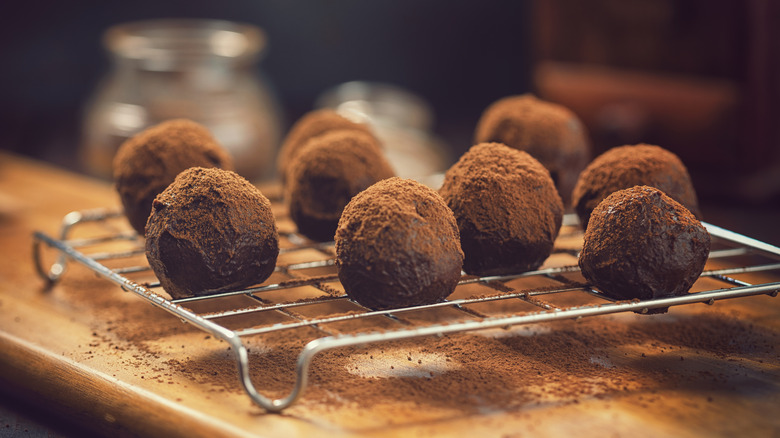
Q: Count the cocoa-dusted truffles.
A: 9